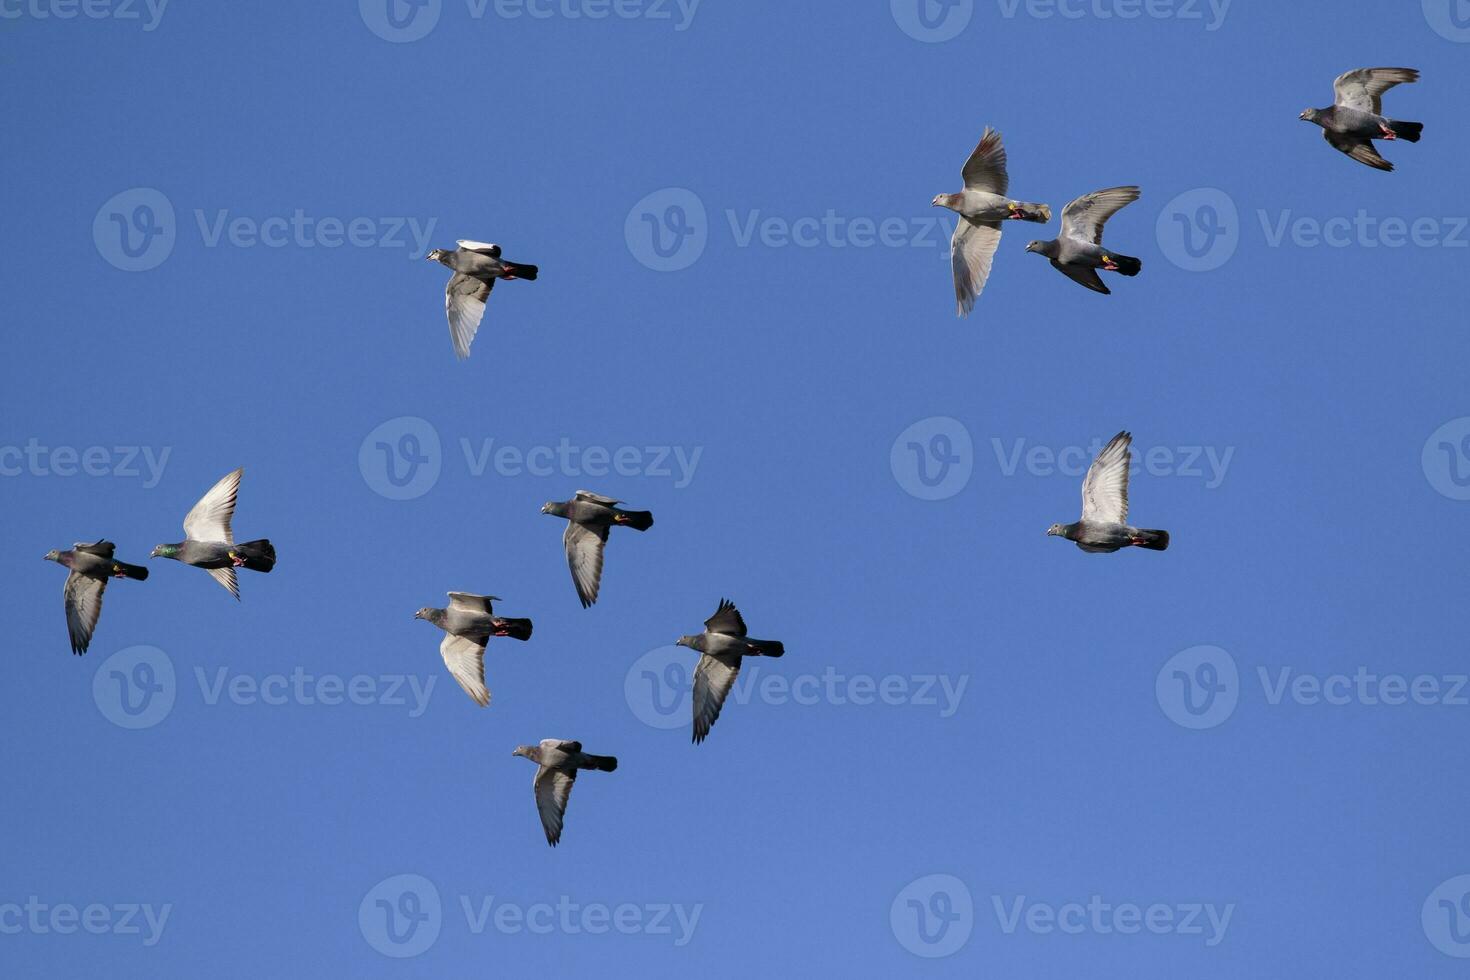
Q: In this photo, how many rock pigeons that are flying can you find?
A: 11